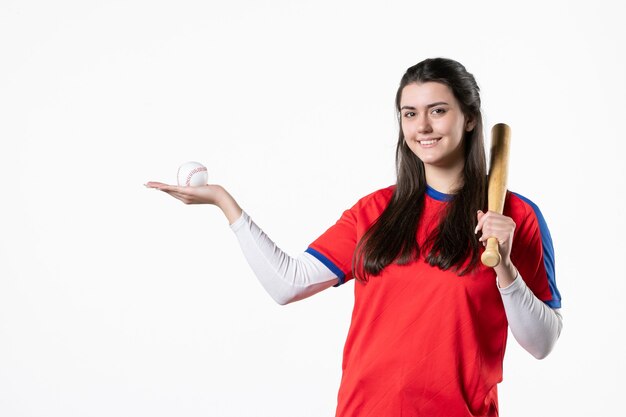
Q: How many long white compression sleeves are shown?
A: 2